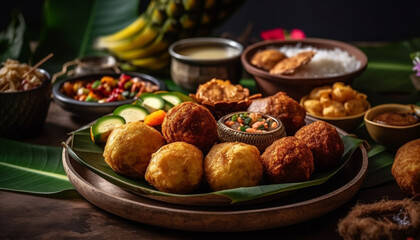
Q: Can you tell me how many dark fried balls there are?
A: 4